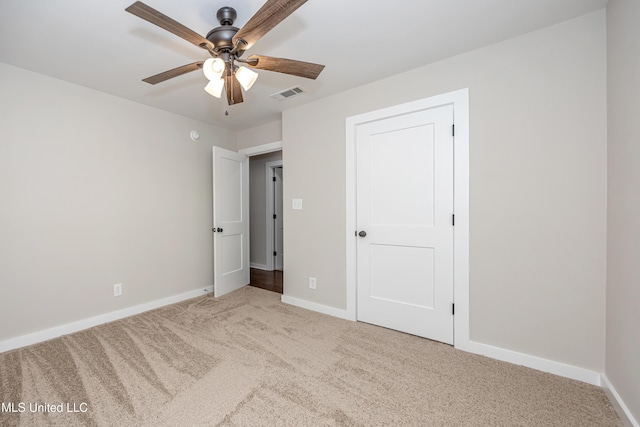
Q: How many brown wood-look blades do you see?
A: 5